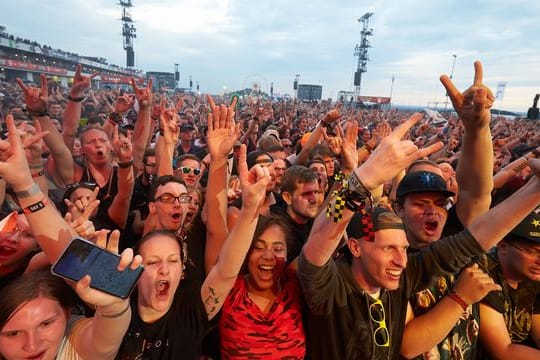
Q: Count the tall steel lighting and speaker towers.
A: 2